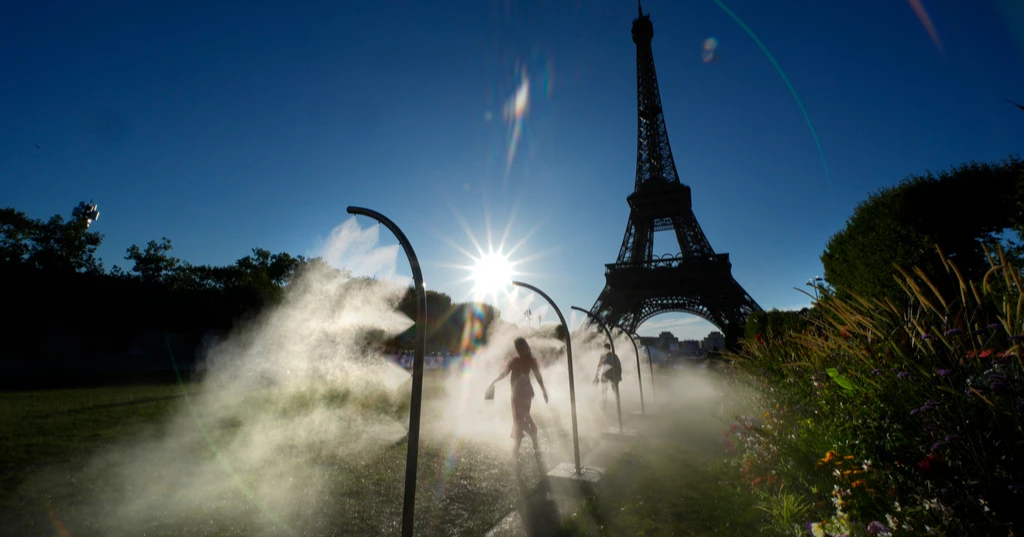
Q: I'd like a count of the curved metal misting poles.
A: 5